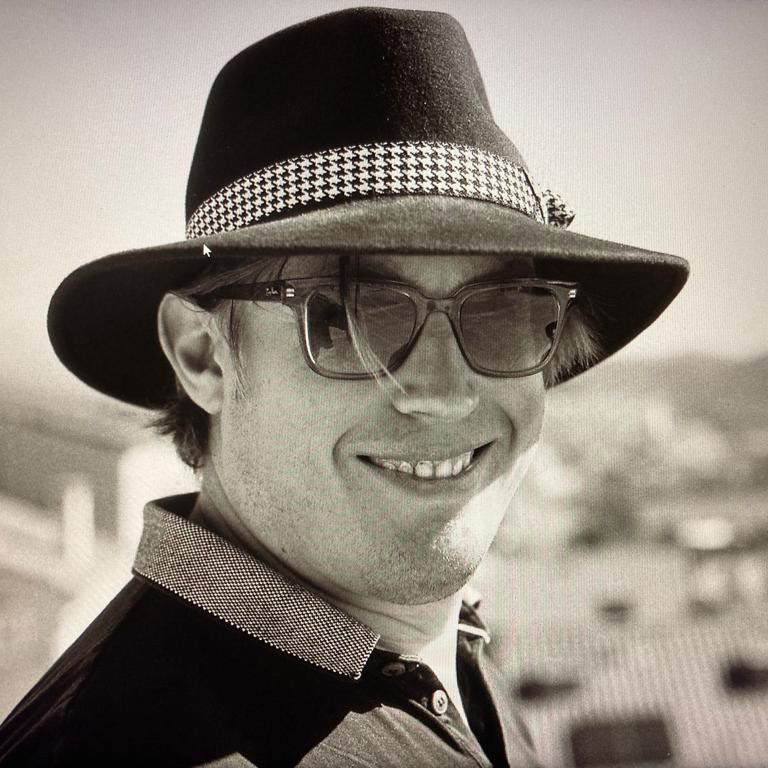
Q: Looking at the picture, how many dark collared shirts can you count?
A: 1